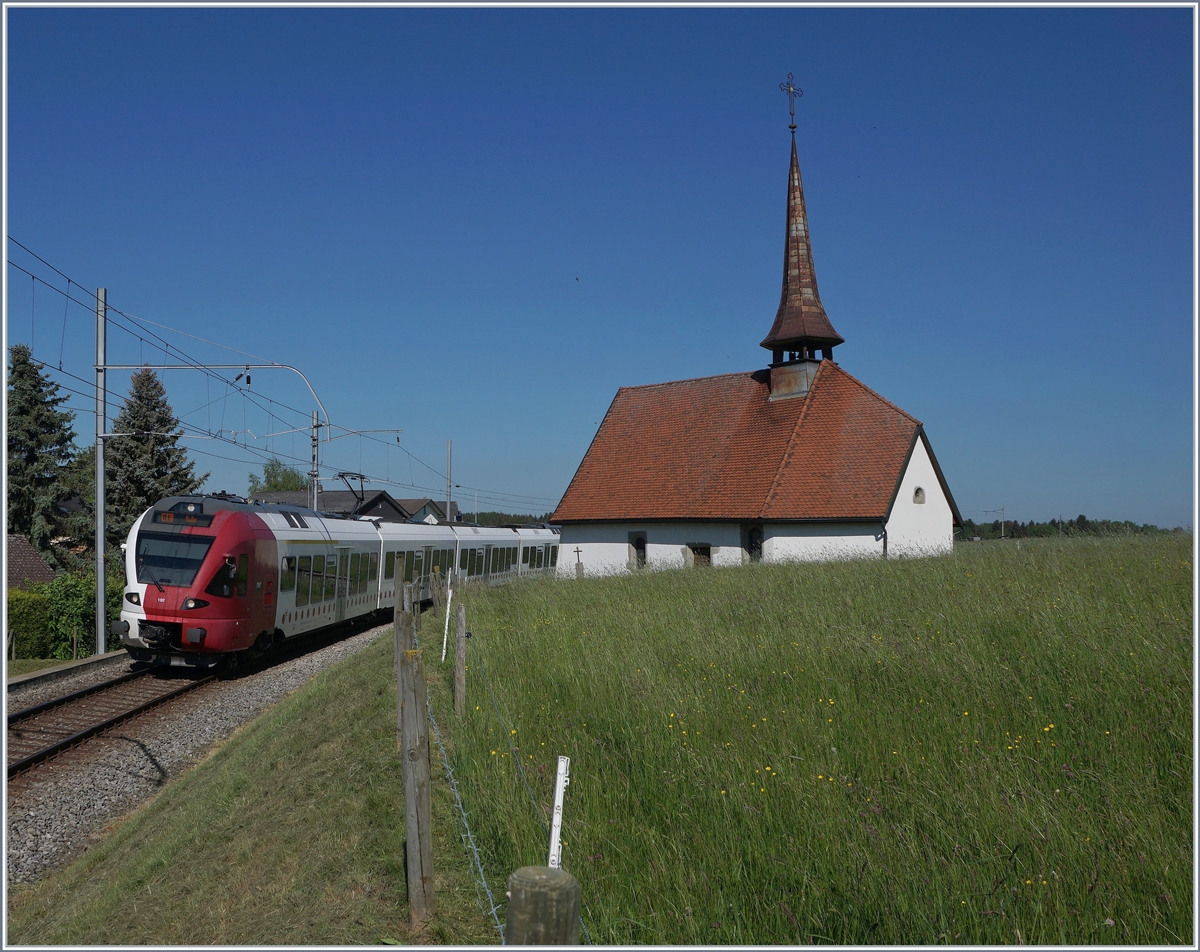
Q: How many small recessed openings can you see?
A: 4